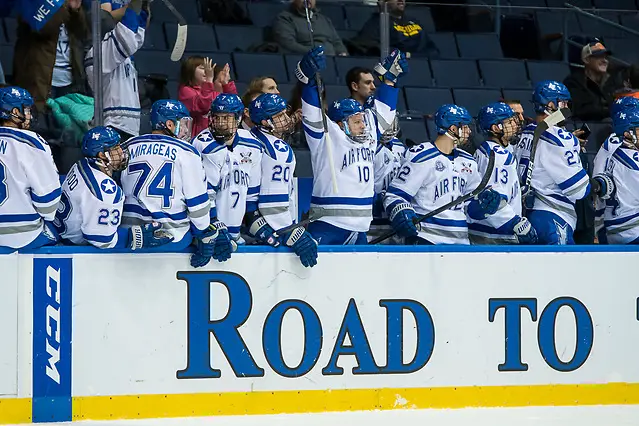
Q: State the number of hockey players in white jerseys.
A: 12